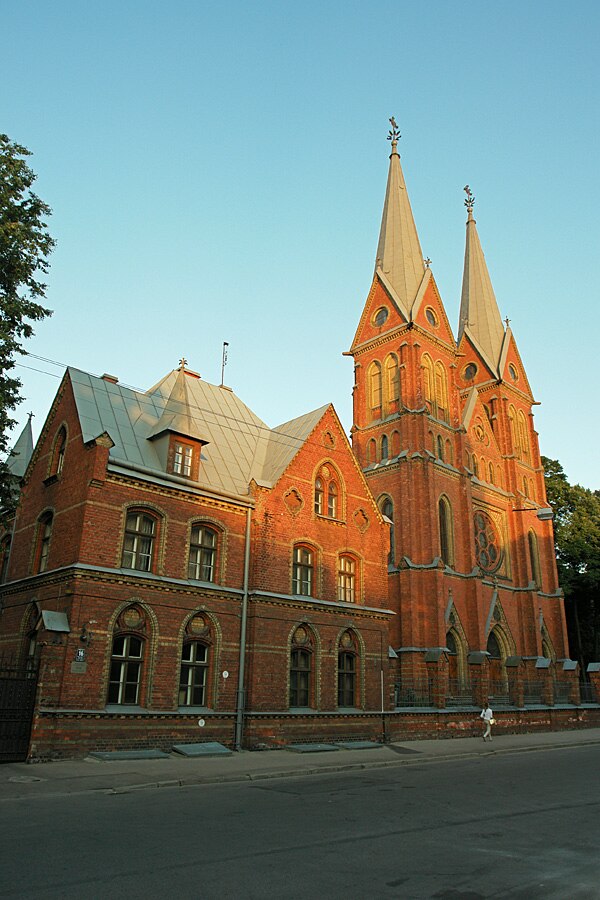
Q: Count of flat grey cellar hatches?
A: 4